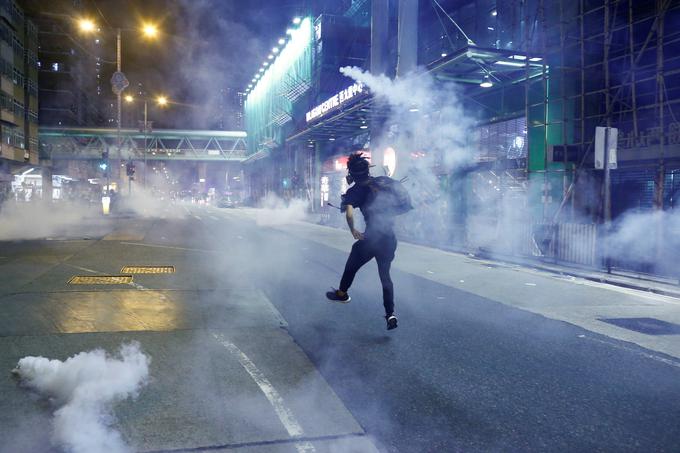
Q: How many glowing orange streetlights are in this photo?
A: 4